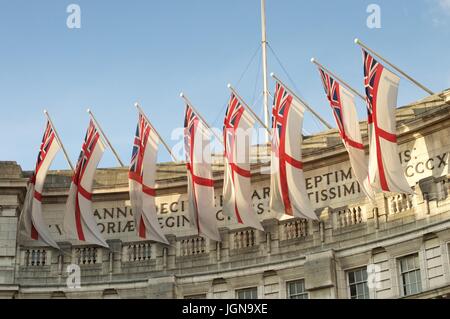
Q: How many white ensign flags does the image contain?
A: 8